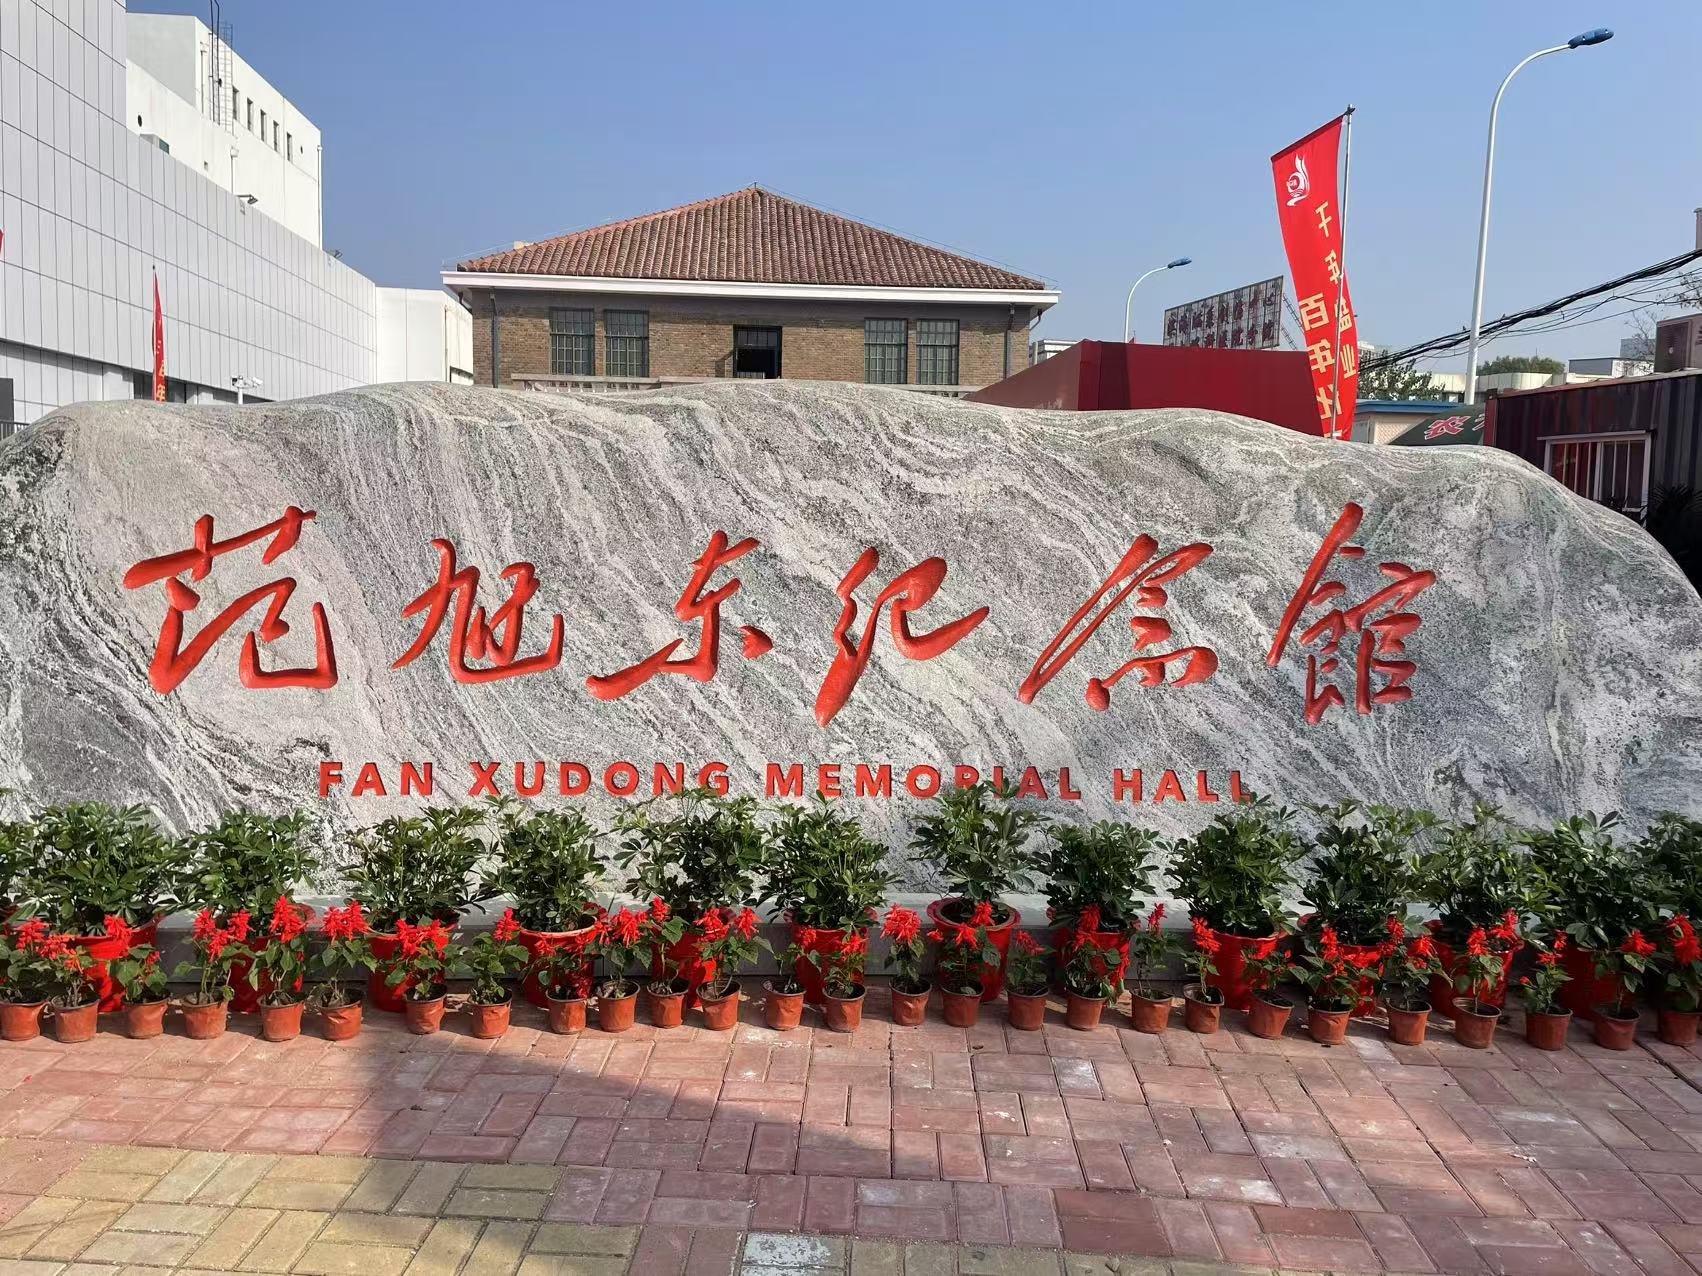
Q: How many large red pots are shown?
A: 12